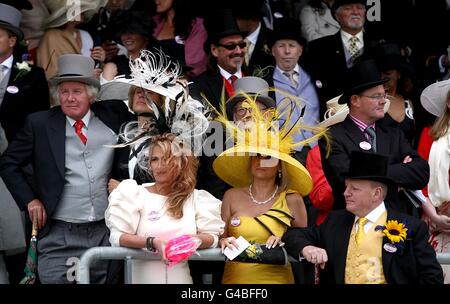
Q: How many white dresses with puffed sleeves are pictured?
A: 1